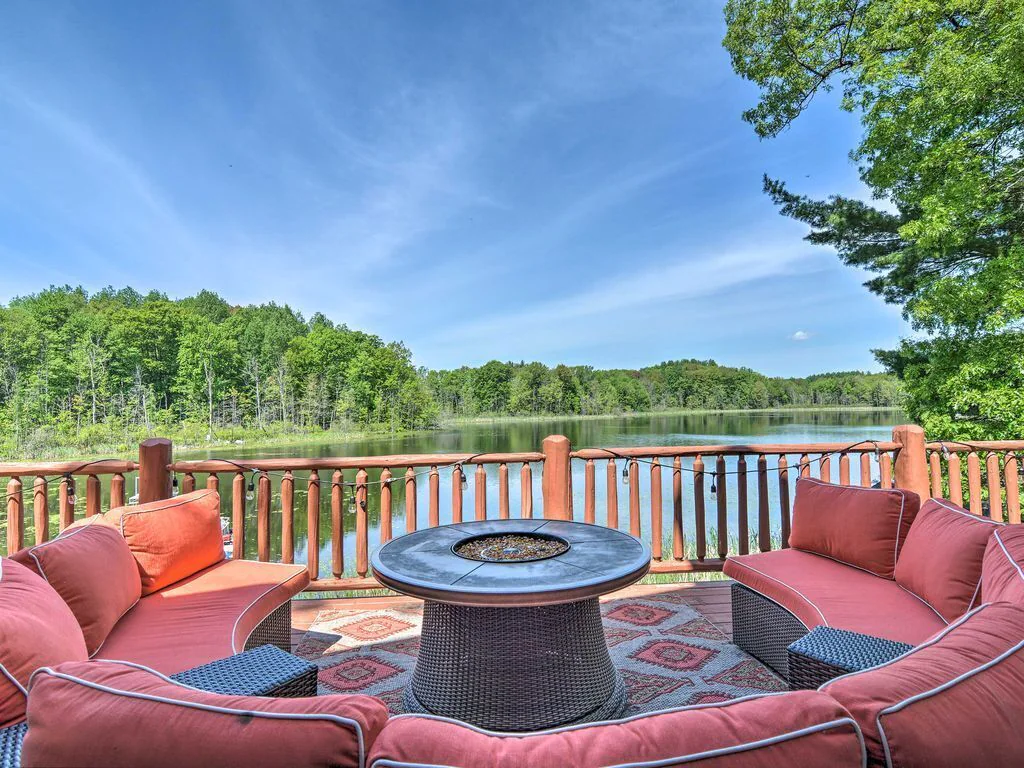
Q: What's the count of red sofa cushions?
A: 11